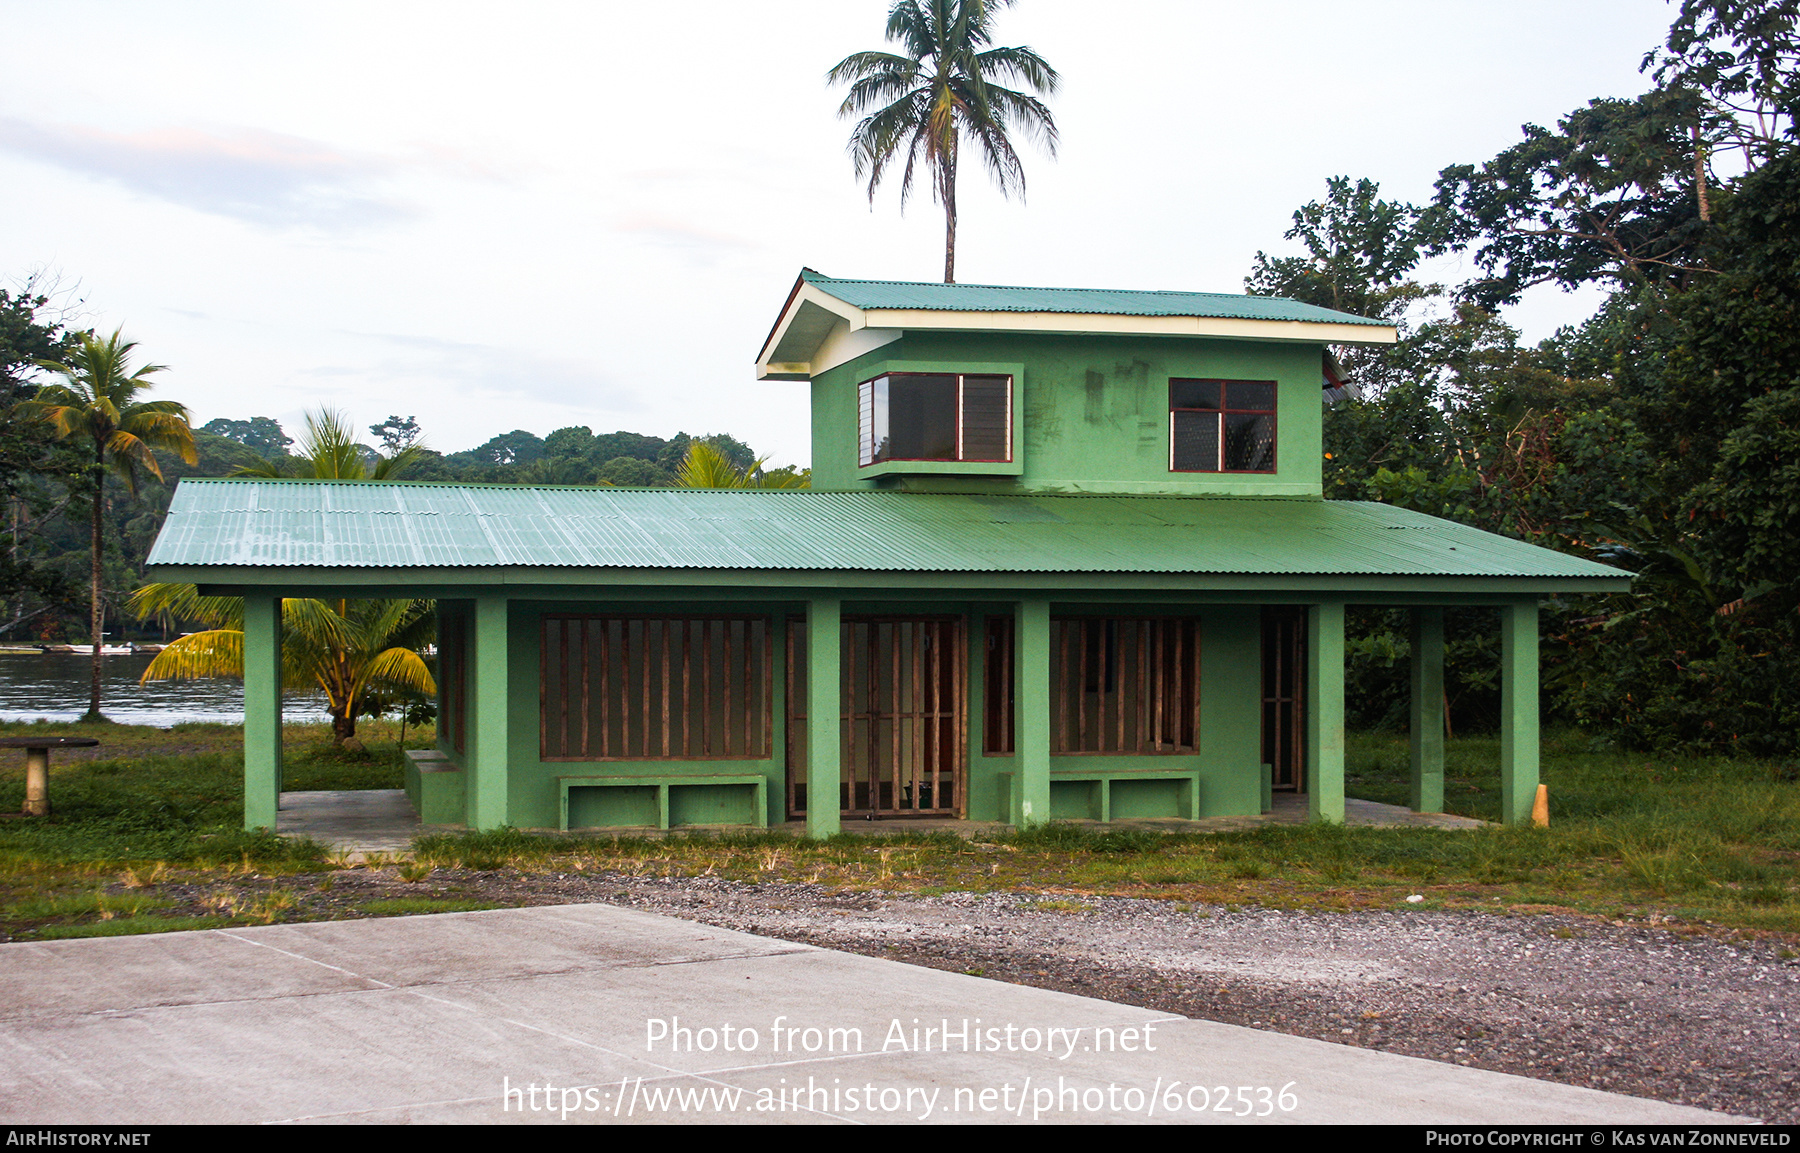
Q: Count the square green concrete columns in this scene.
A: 7